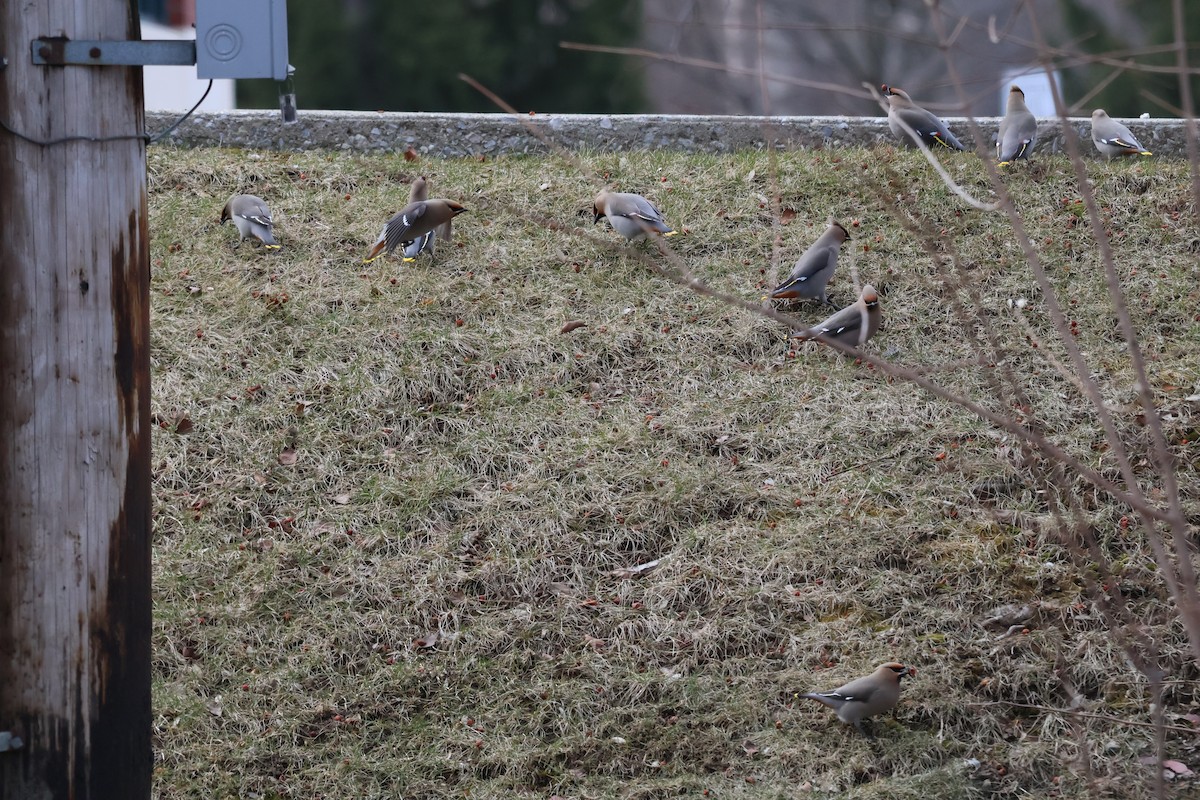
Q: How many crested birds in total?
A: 10